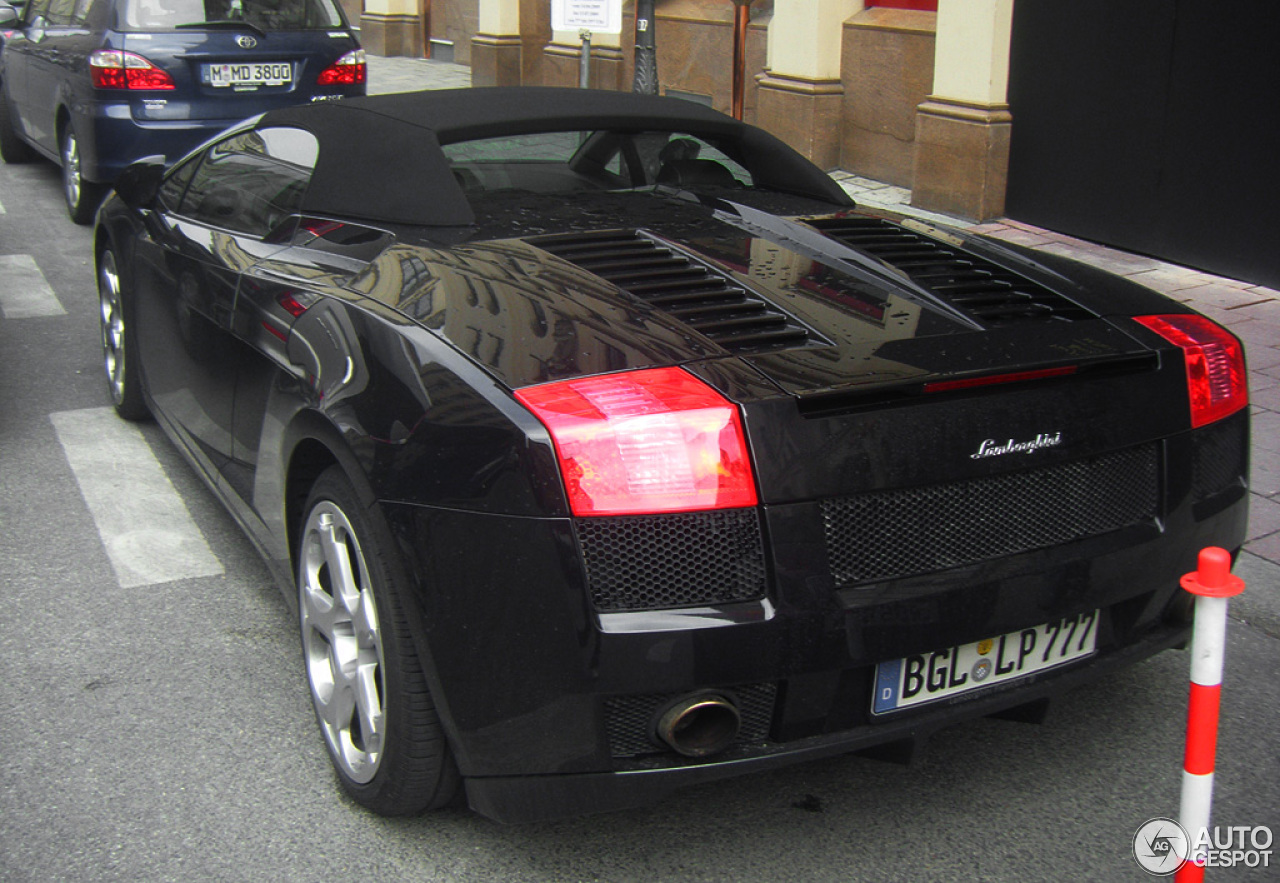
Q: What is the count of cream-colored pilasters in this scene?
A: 5